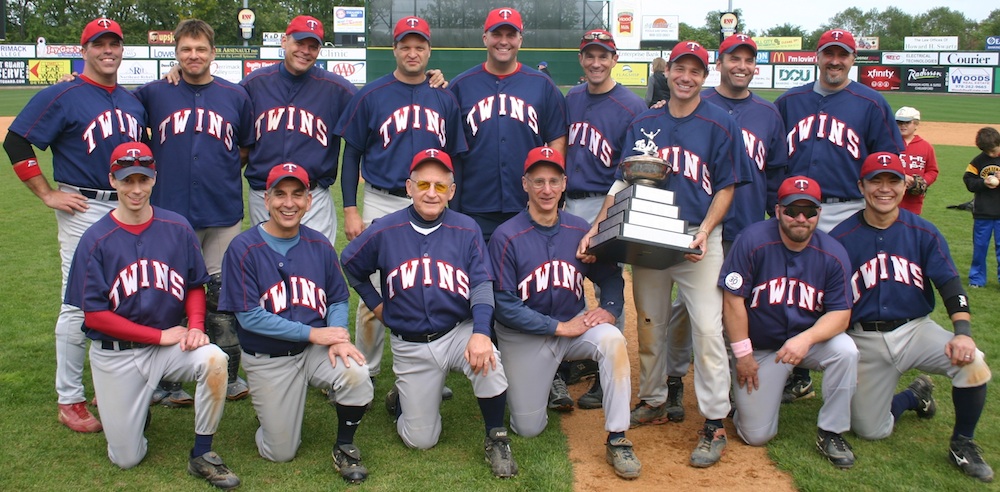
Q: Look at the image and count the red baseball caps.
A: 14